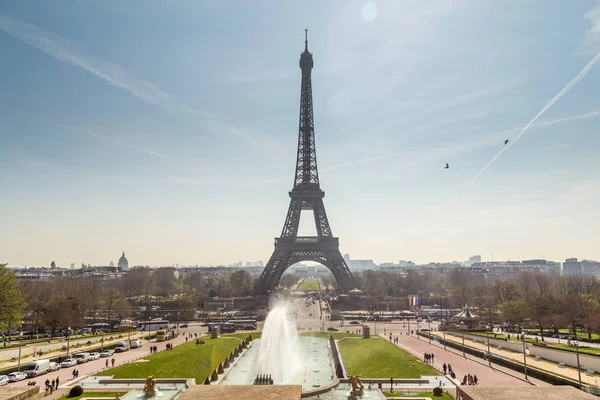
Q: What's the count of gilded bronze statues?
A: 2